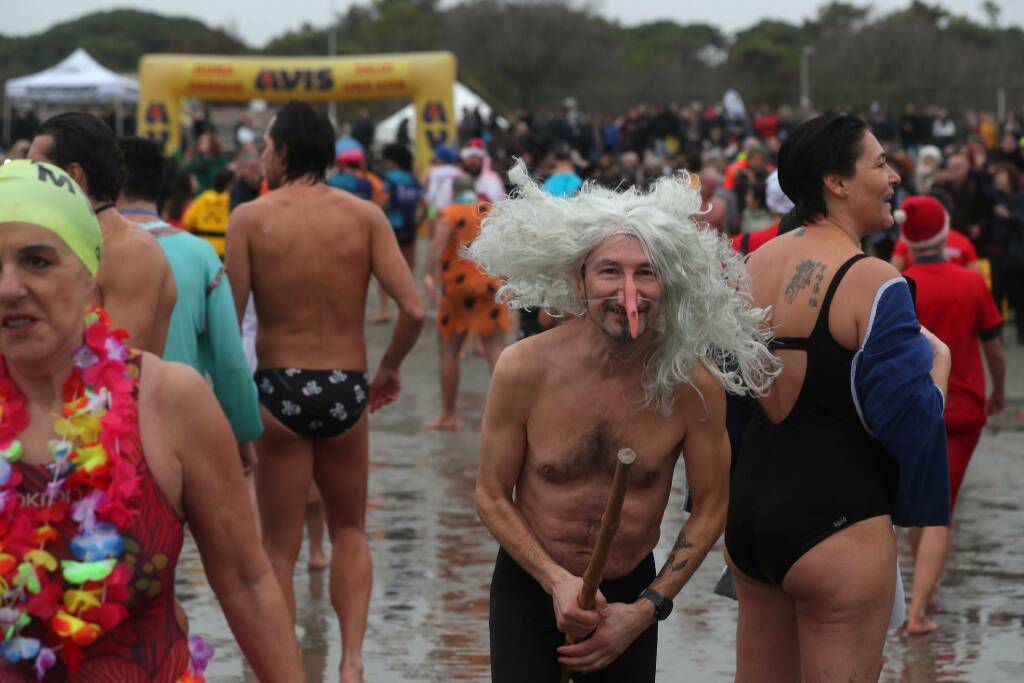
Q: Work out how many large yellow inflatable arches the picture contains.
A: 1